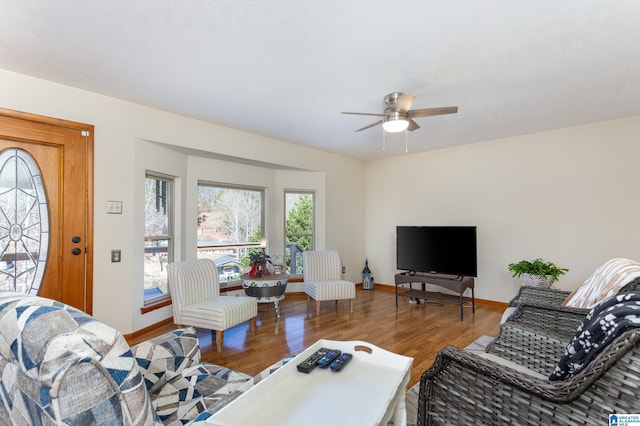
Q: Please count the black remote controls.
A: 3